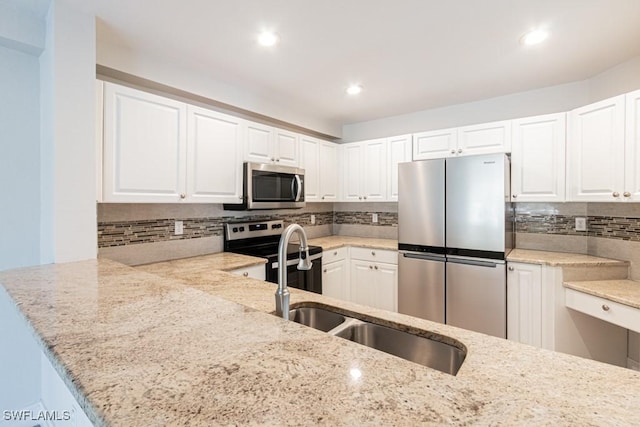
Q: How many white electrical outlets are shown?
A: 4